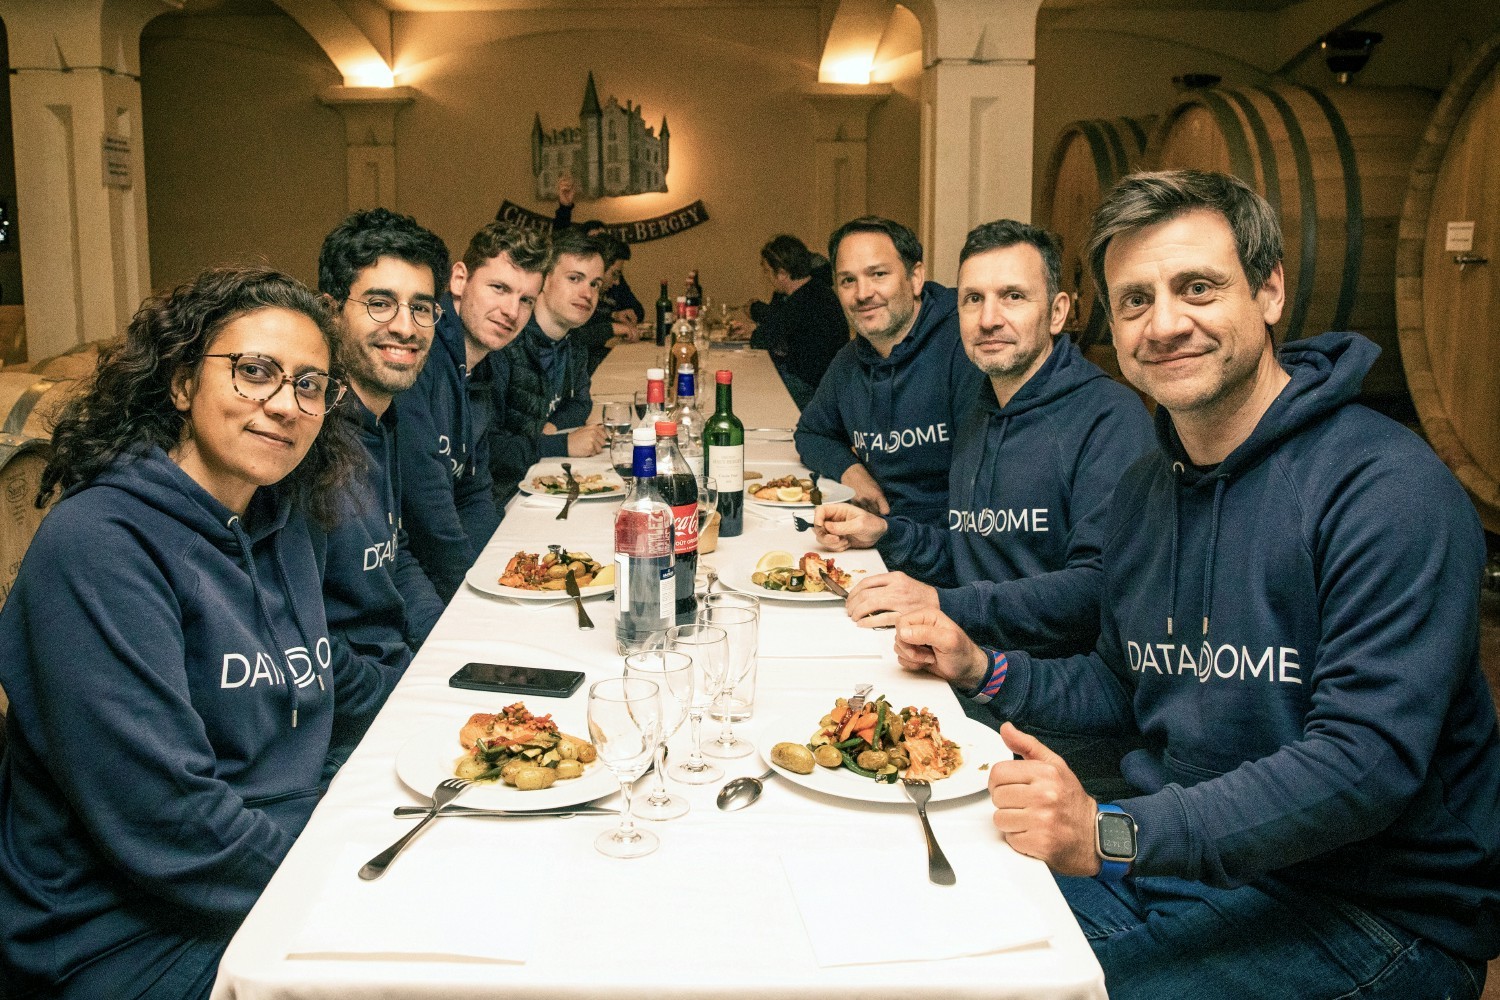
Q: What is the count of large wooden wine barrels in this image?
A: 3